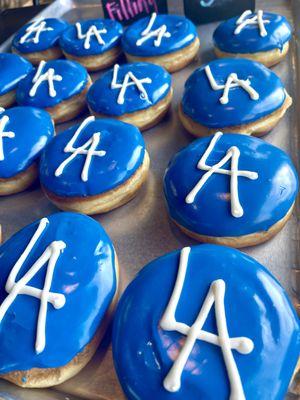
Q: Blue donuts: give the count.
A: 13